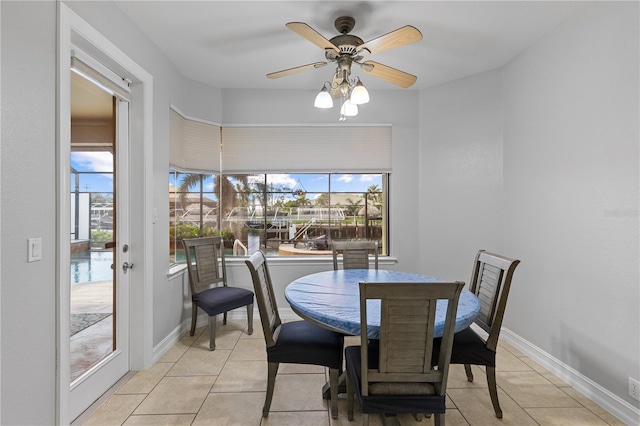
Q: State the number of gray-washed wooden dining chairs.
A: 5